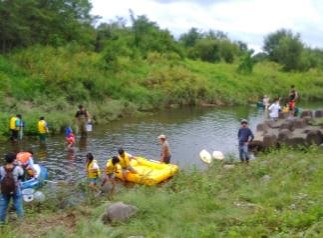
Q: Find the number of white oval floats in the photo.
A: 2